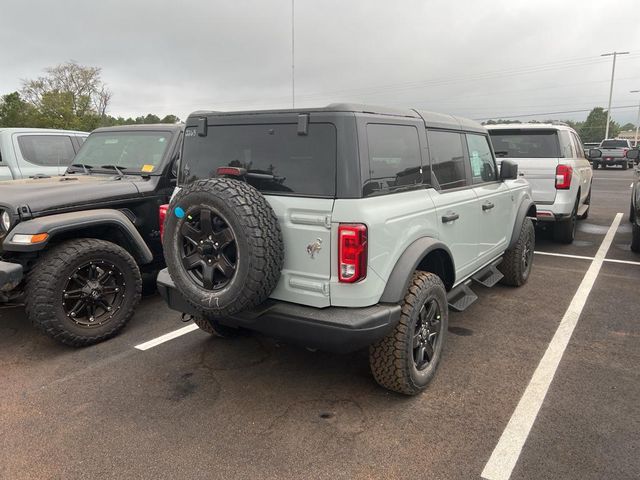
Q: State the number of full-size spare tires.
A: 1